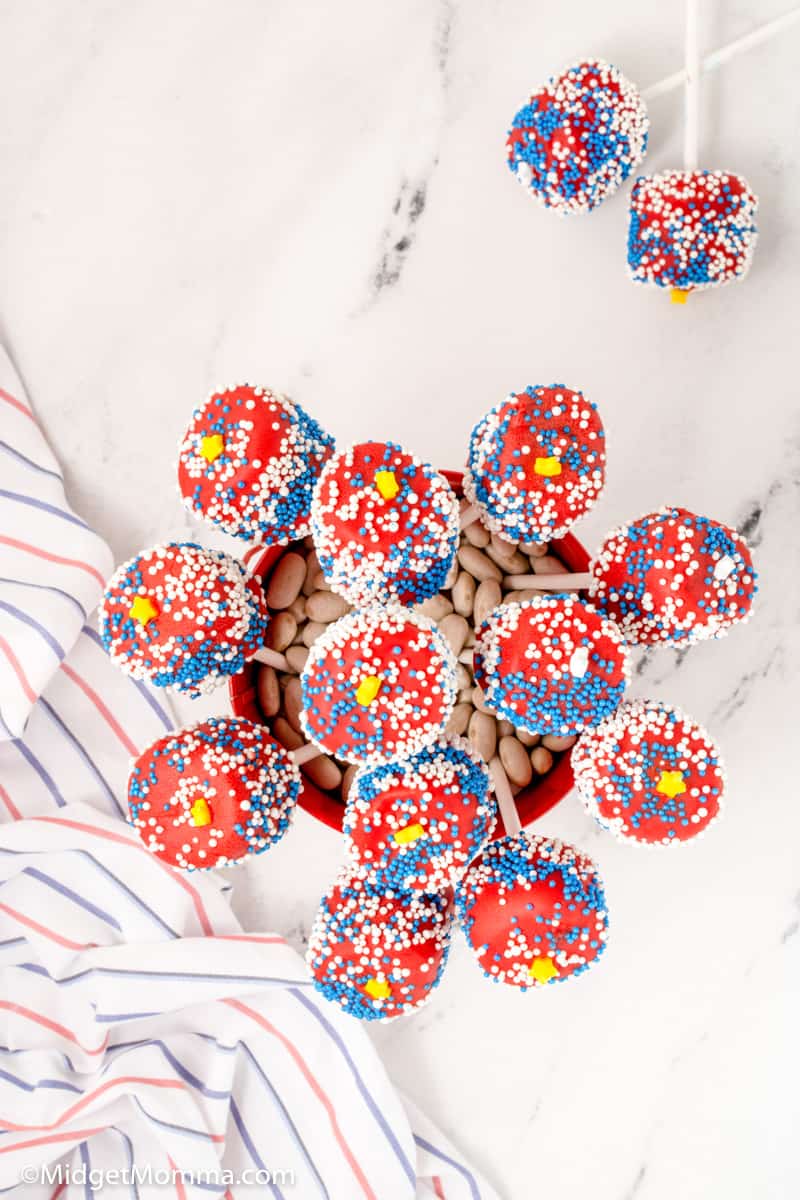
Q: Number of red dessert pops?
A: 14